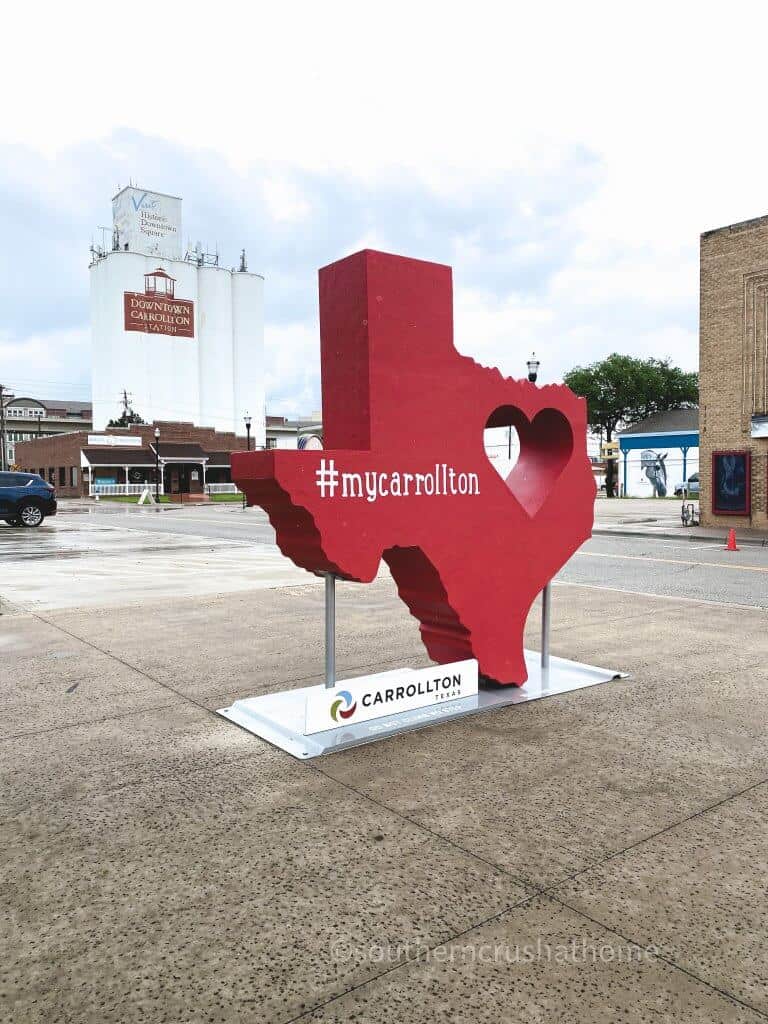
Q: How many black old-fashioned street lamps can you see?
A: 3